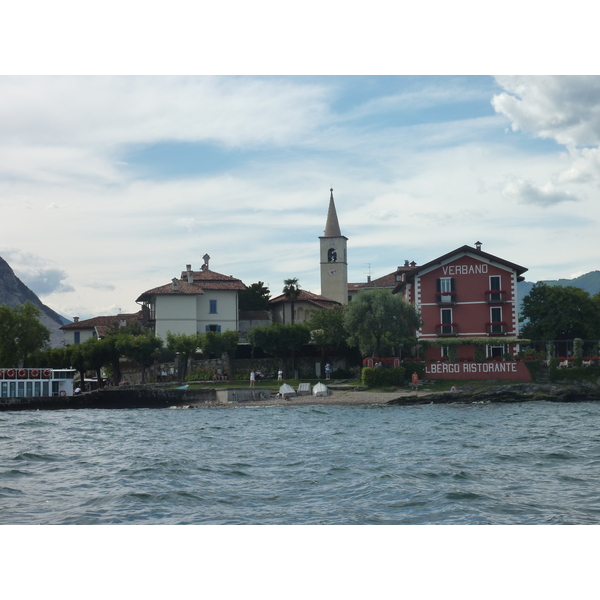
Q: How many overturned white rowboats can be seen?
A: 3